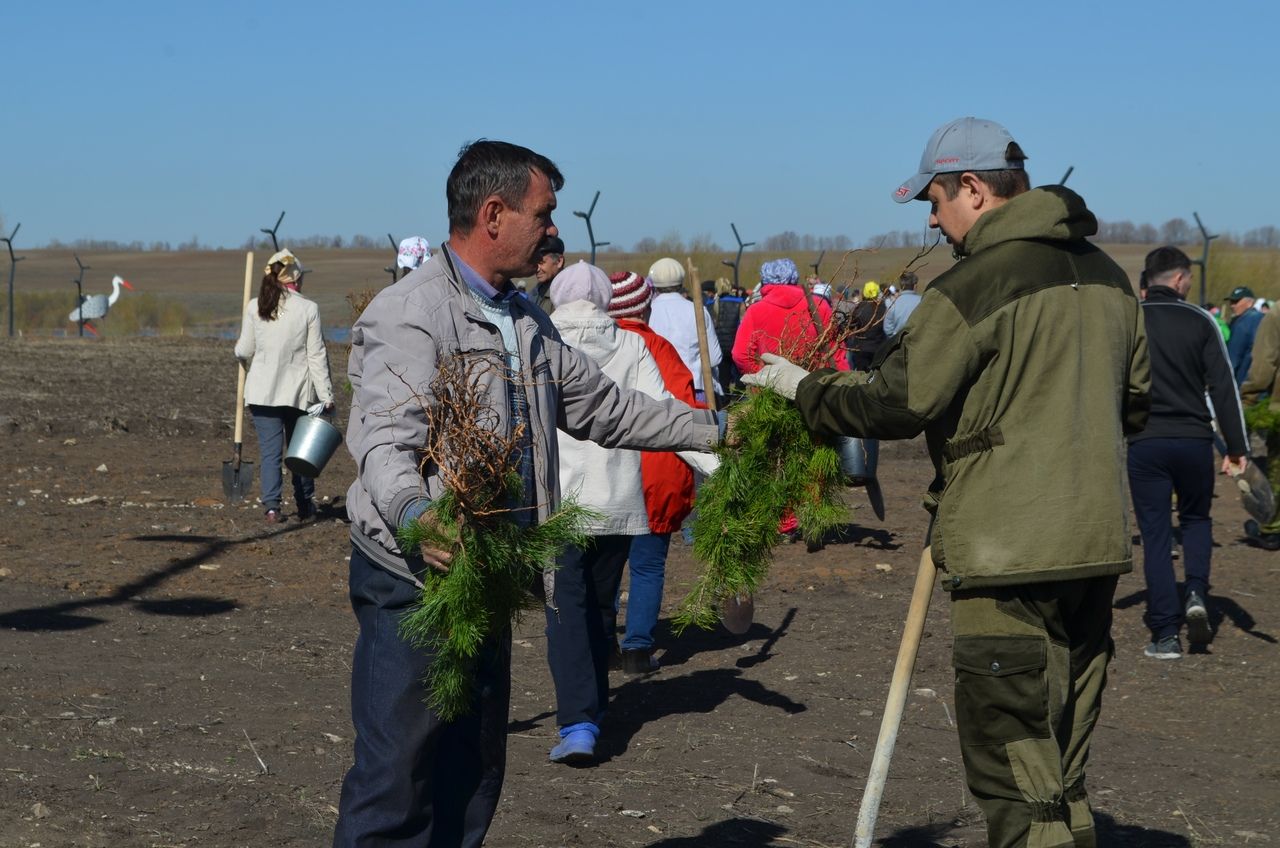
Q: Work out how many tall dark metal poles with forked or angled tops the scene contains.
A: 9